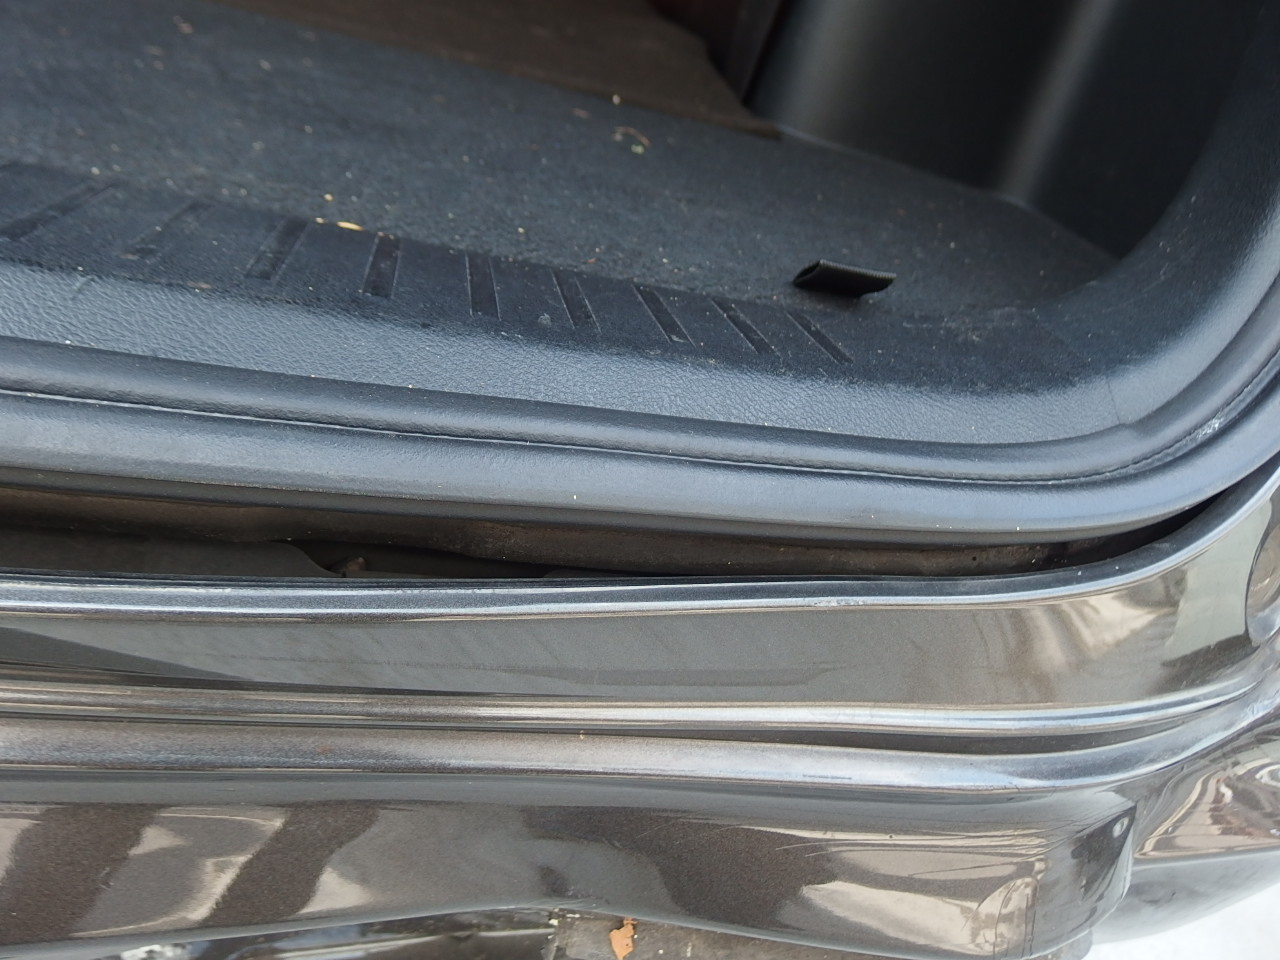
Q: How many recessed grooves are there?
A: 9